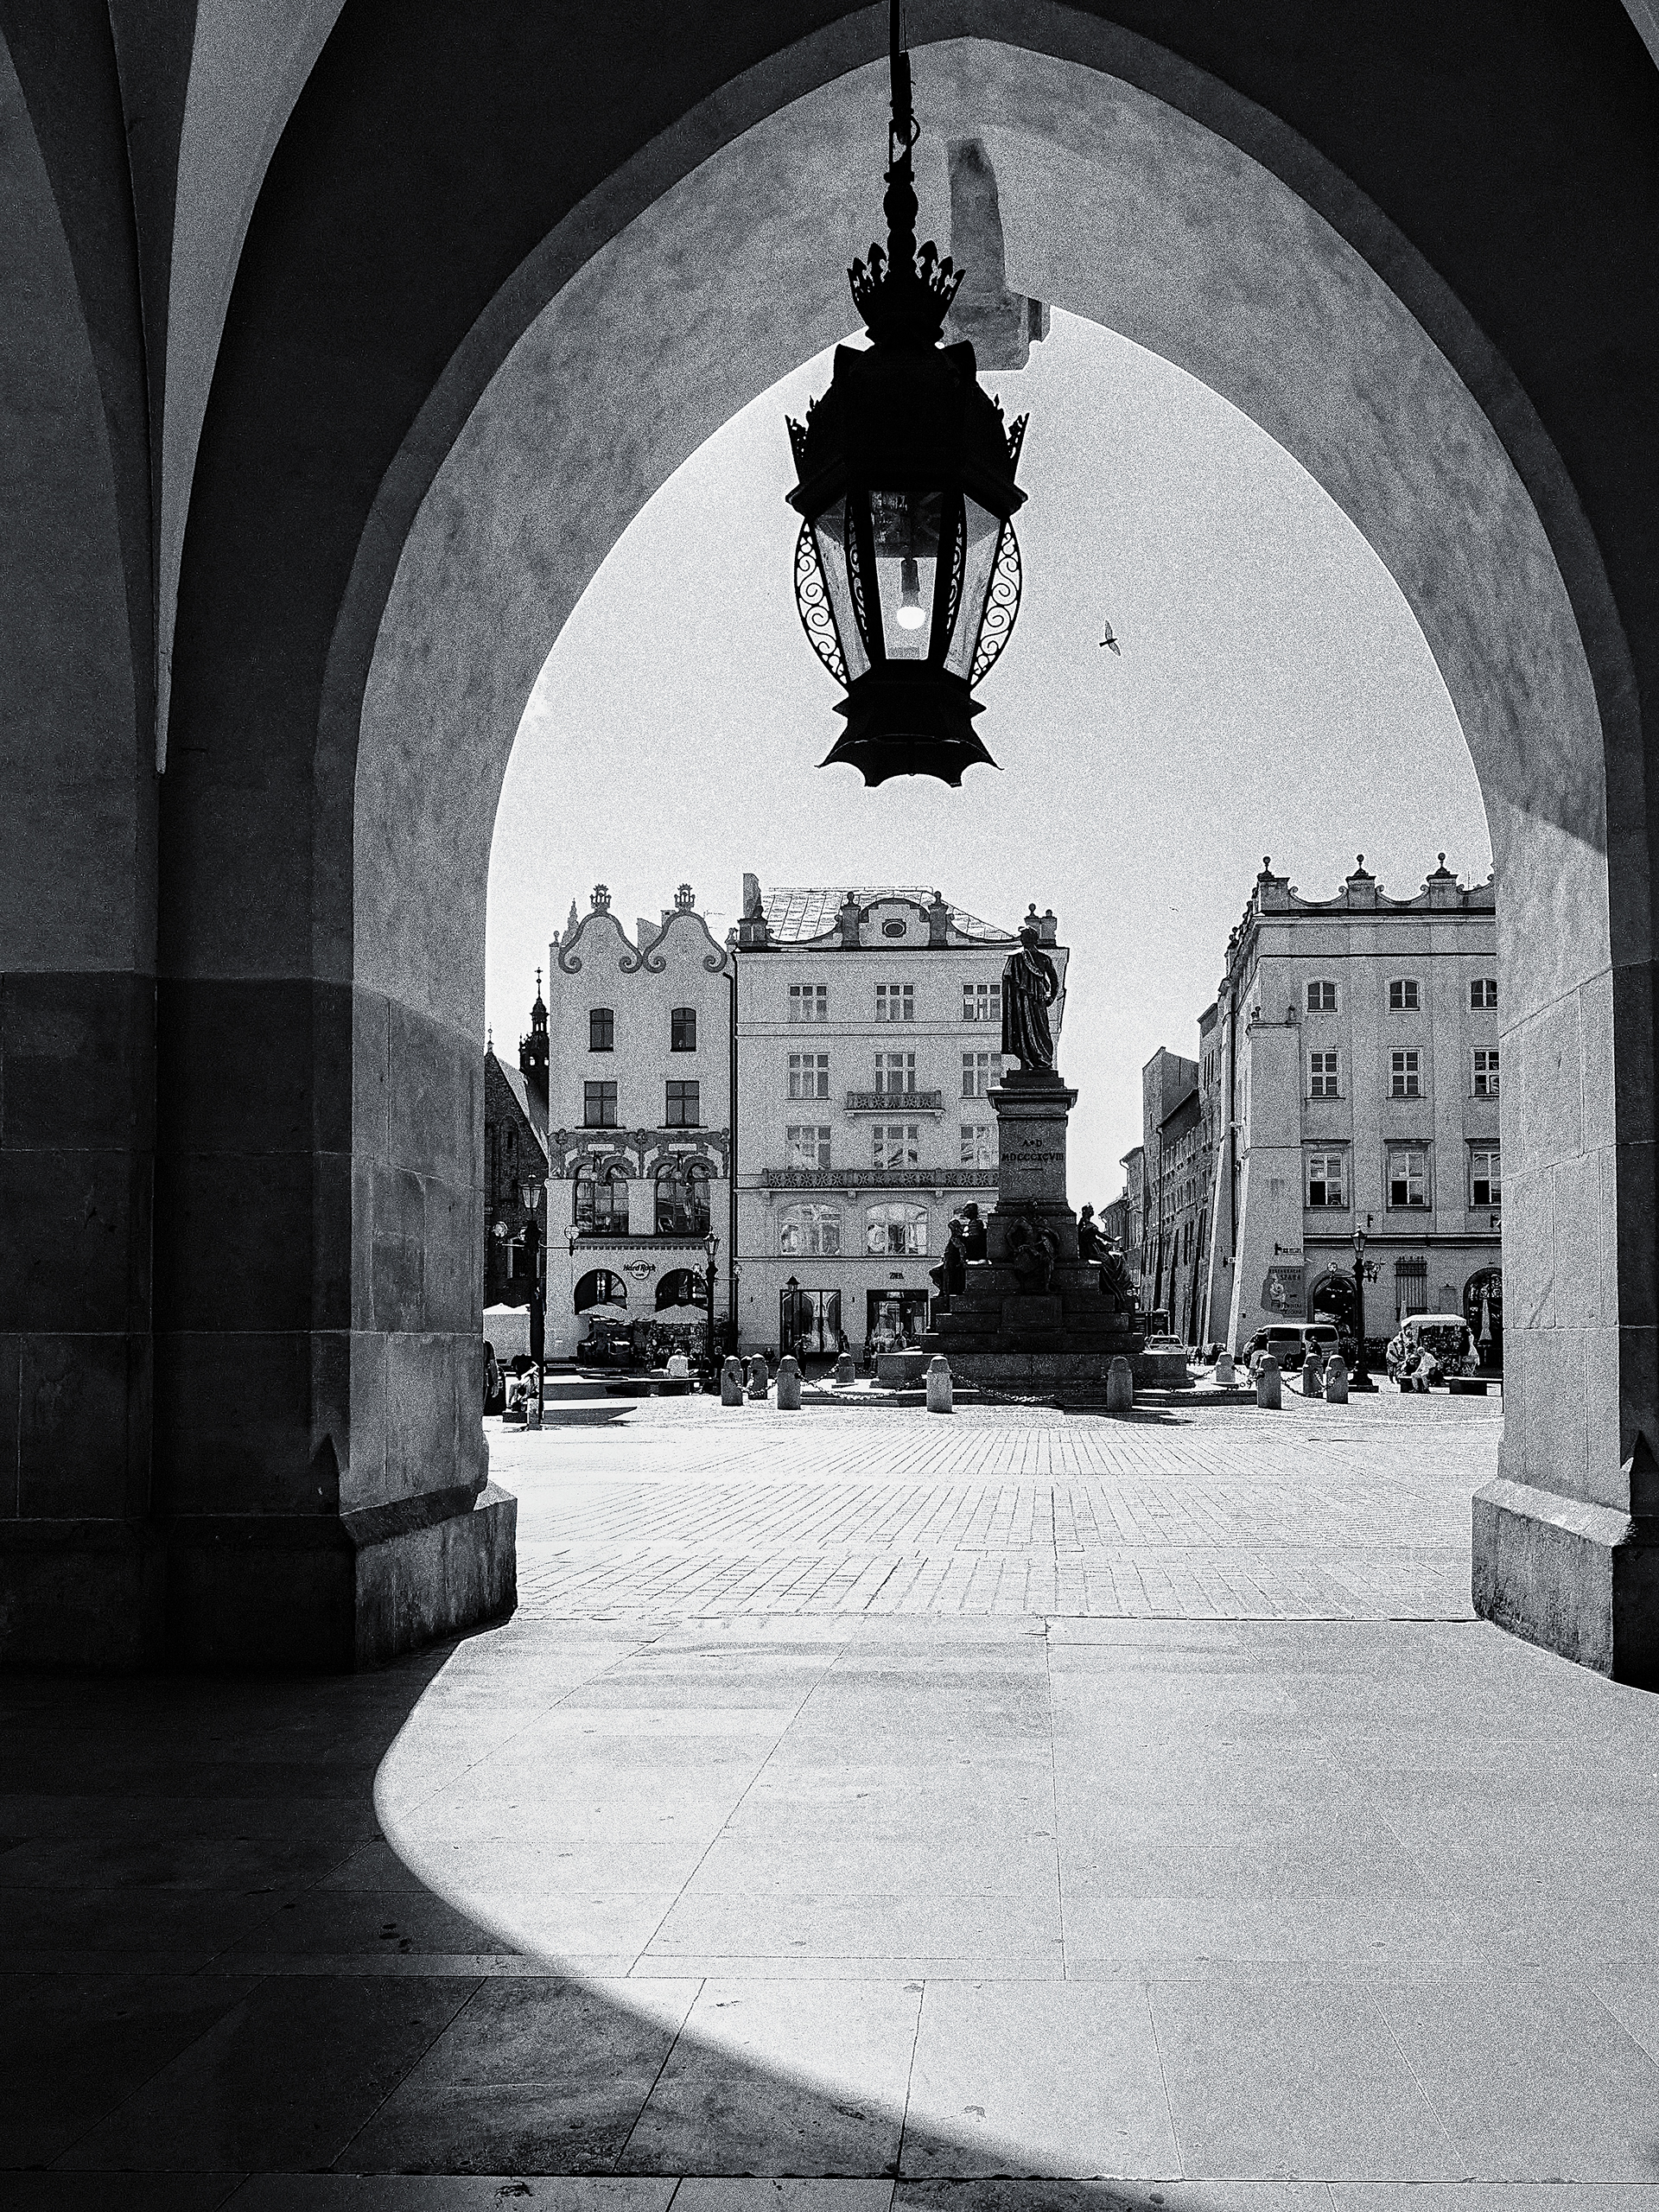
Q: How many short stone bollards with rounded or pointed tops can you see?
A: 10